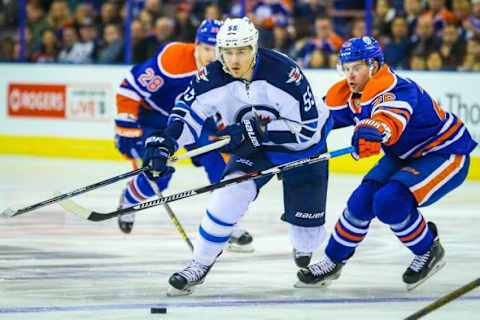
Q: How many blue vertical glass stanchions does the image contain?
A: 4